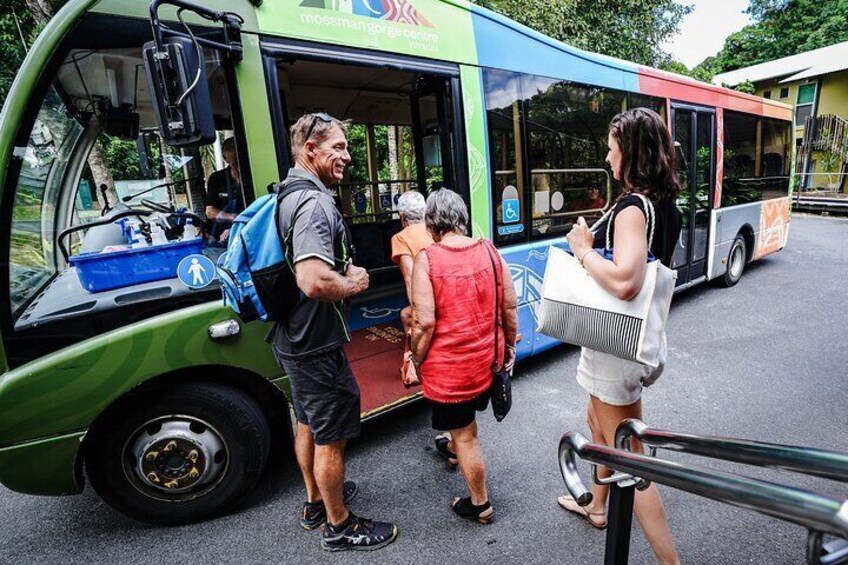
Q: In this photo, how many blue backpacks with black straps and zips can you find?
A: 1